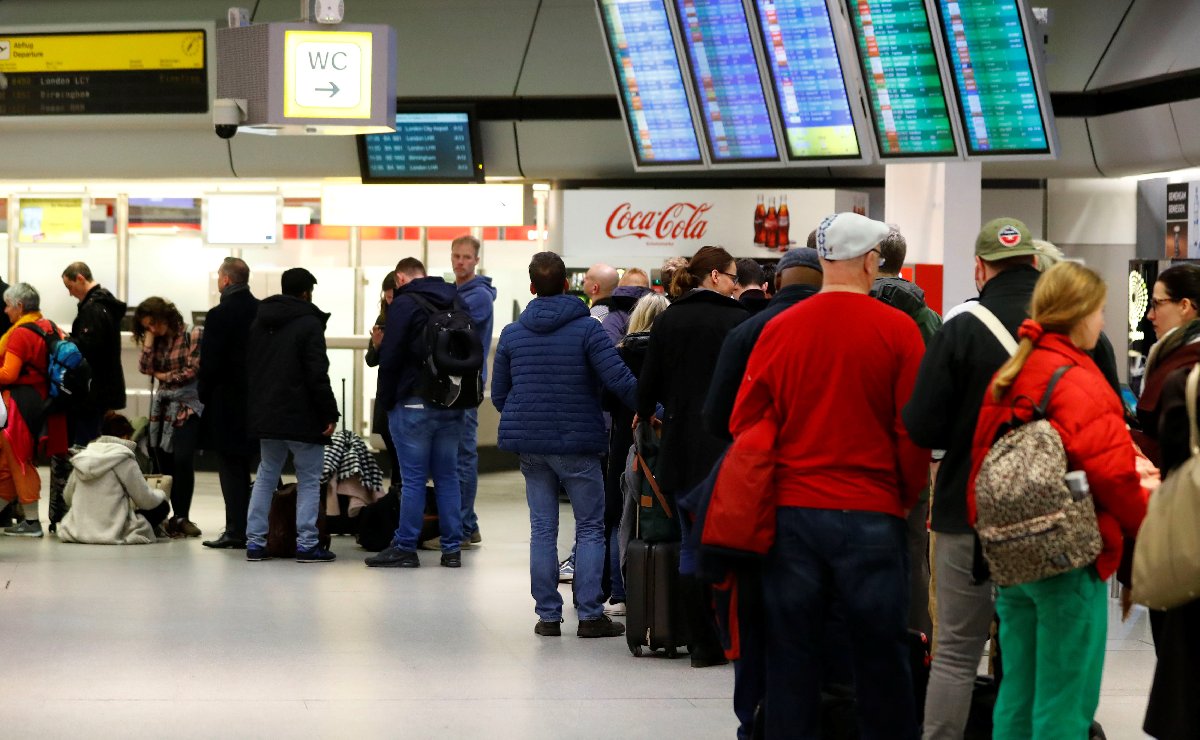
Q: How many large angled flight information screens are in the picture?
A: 5